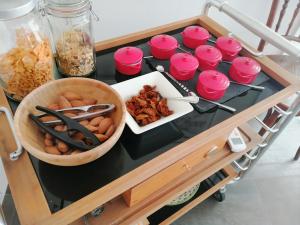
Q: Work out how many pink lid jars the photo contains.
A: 8